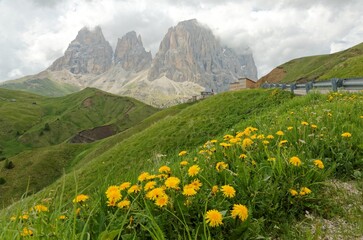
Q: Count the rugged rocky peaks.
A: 3